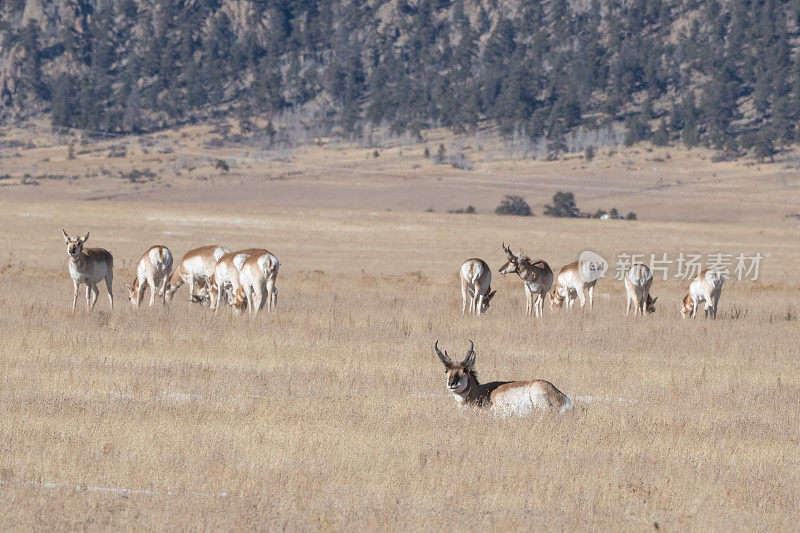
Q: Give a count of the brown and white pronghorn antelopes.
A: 11